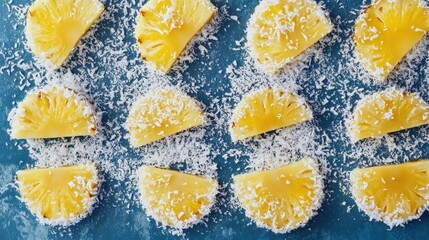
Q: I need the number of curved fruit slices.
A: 12